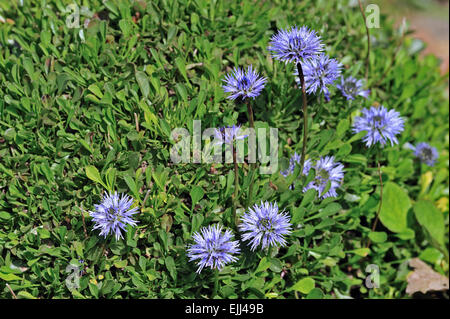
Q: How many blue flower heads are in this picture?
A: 12